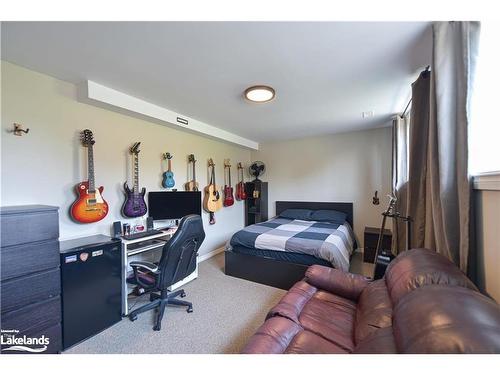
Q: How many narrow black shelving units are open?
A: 1